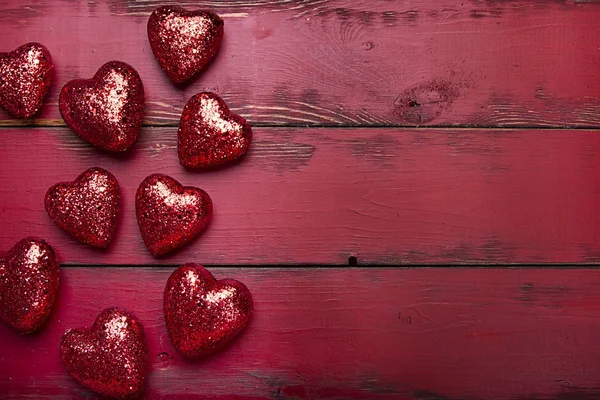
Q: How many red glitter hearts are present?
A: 9